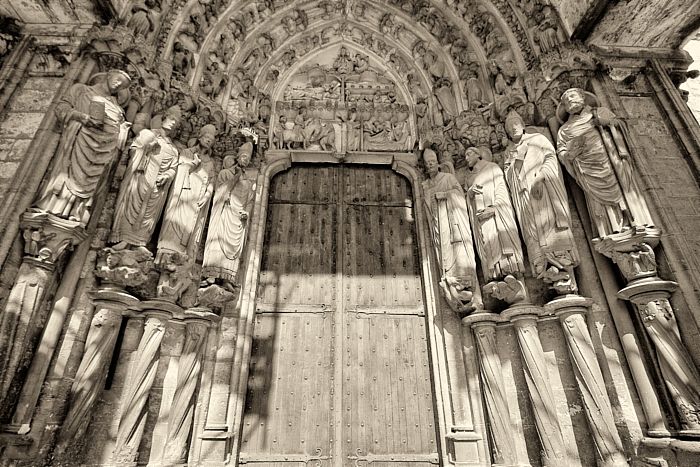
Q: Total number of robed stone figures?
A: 8